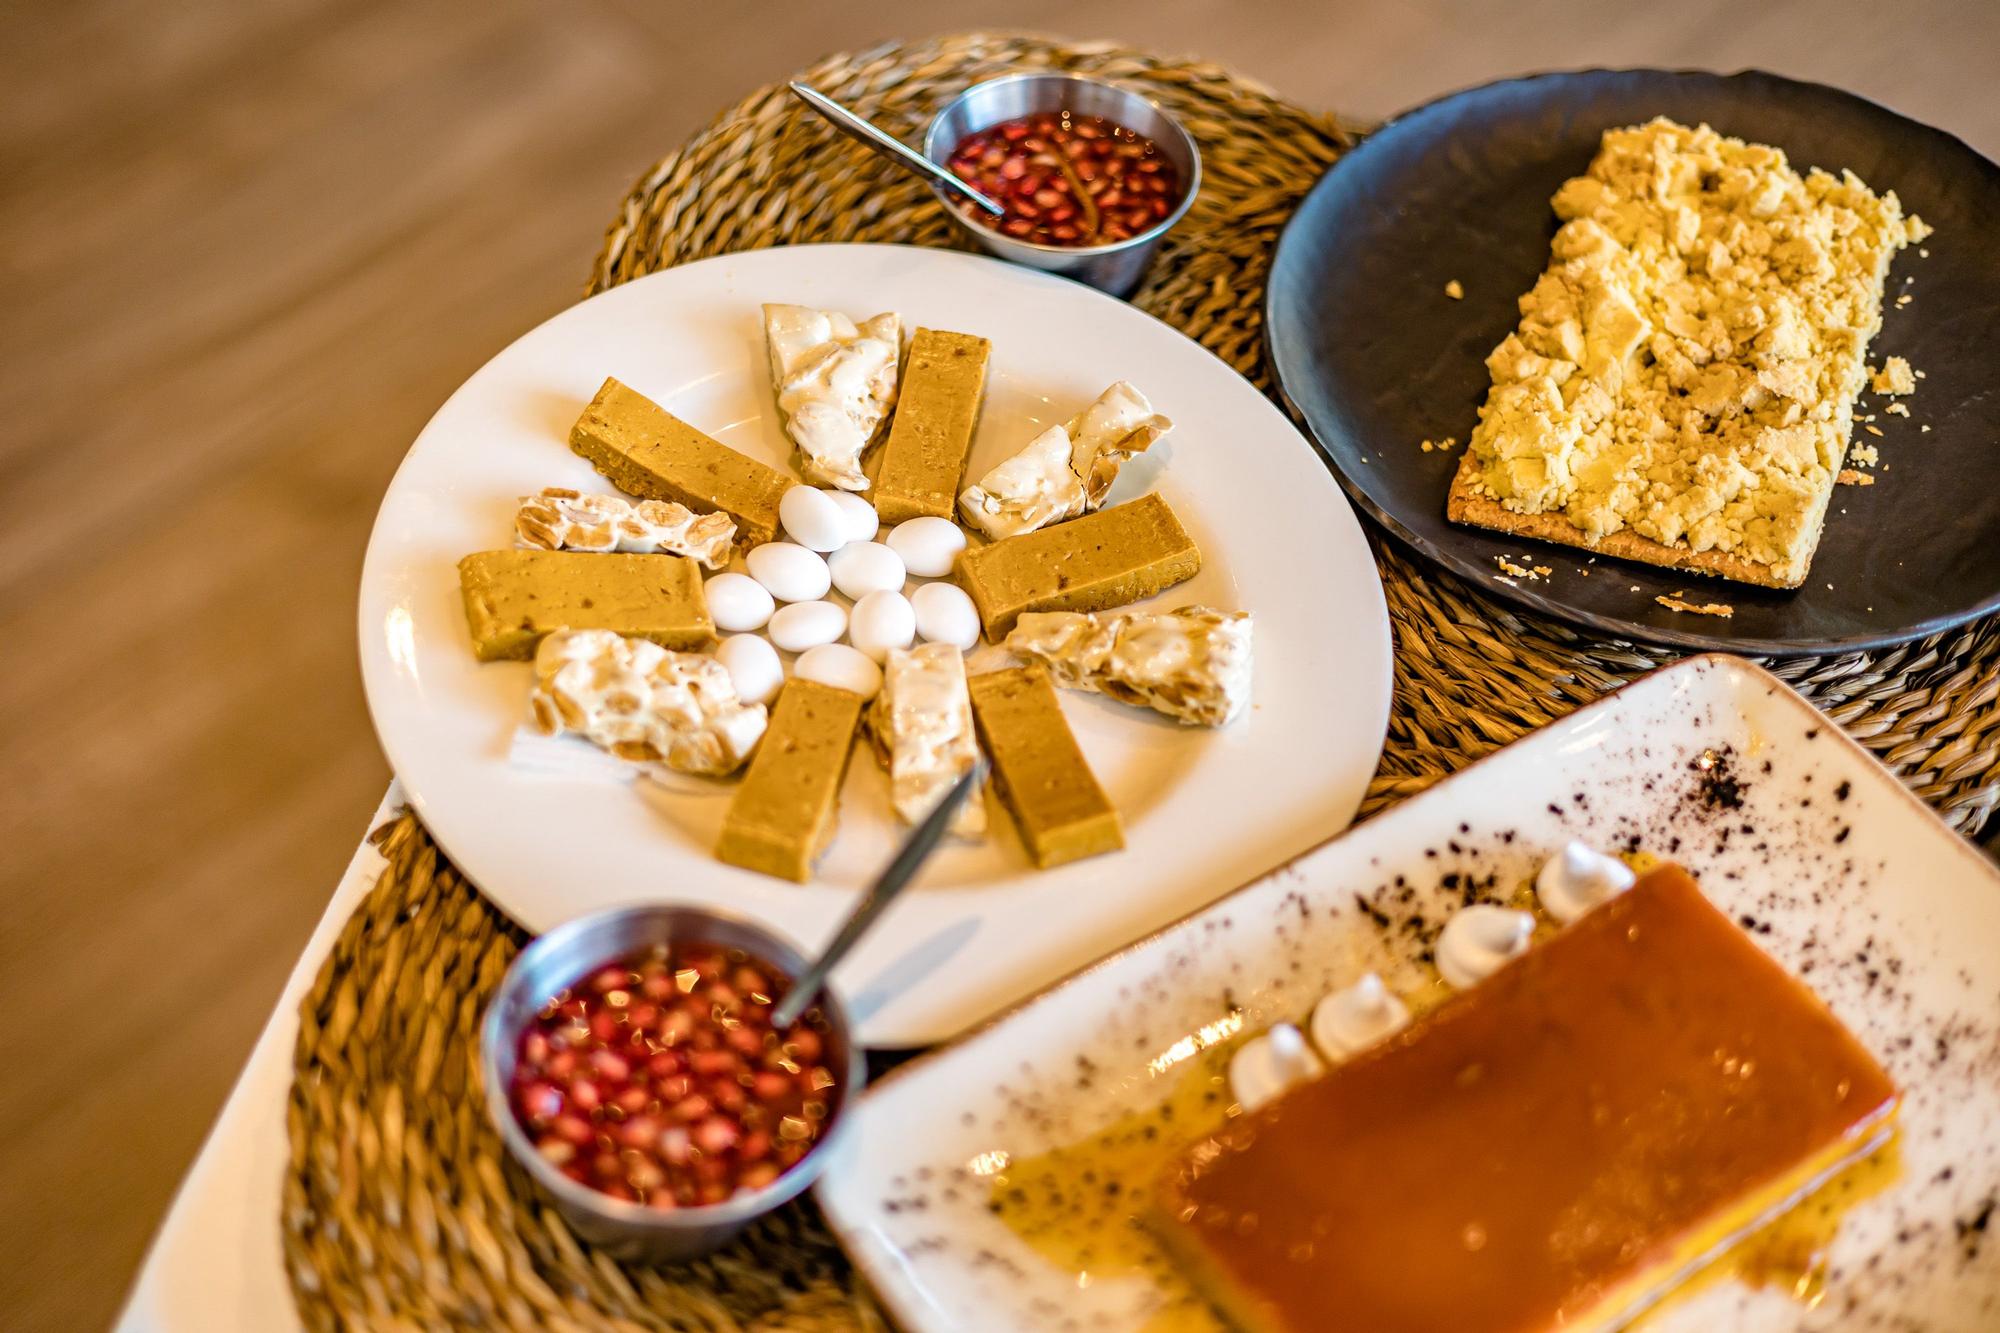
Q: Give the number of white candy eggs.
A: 11